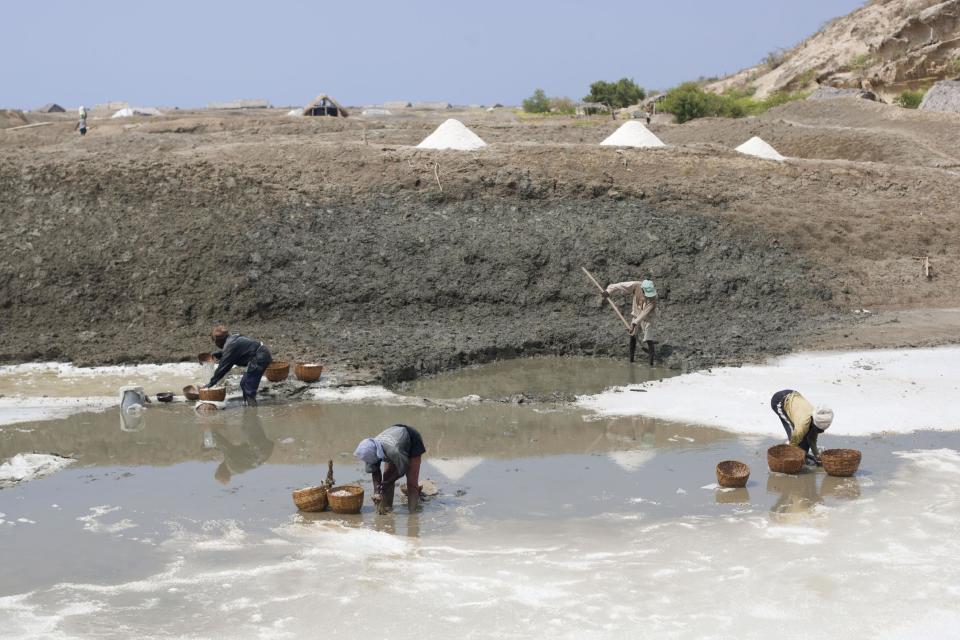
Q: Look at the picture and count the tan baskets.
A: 8